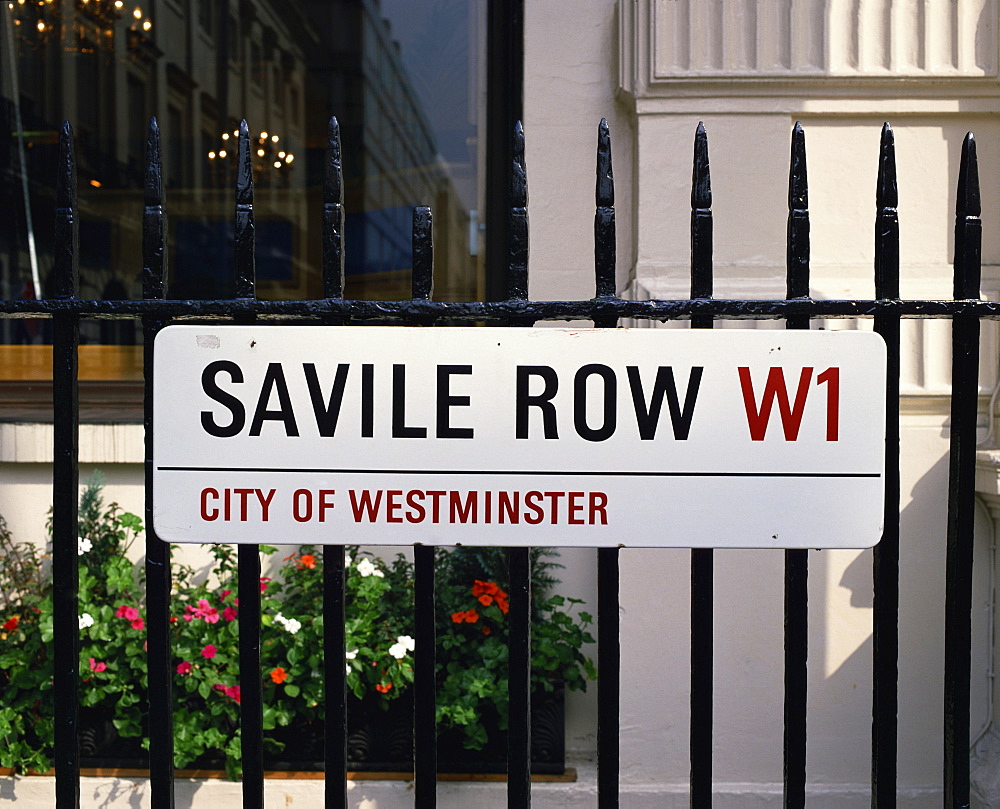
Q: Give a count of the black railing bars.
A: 11